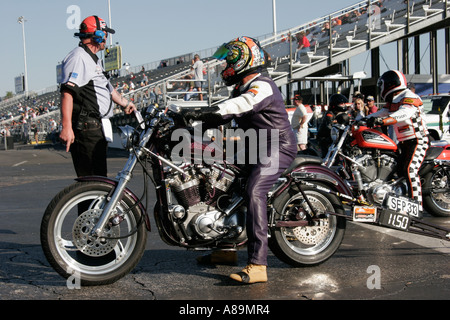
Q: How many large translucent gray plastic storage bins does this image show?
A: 0